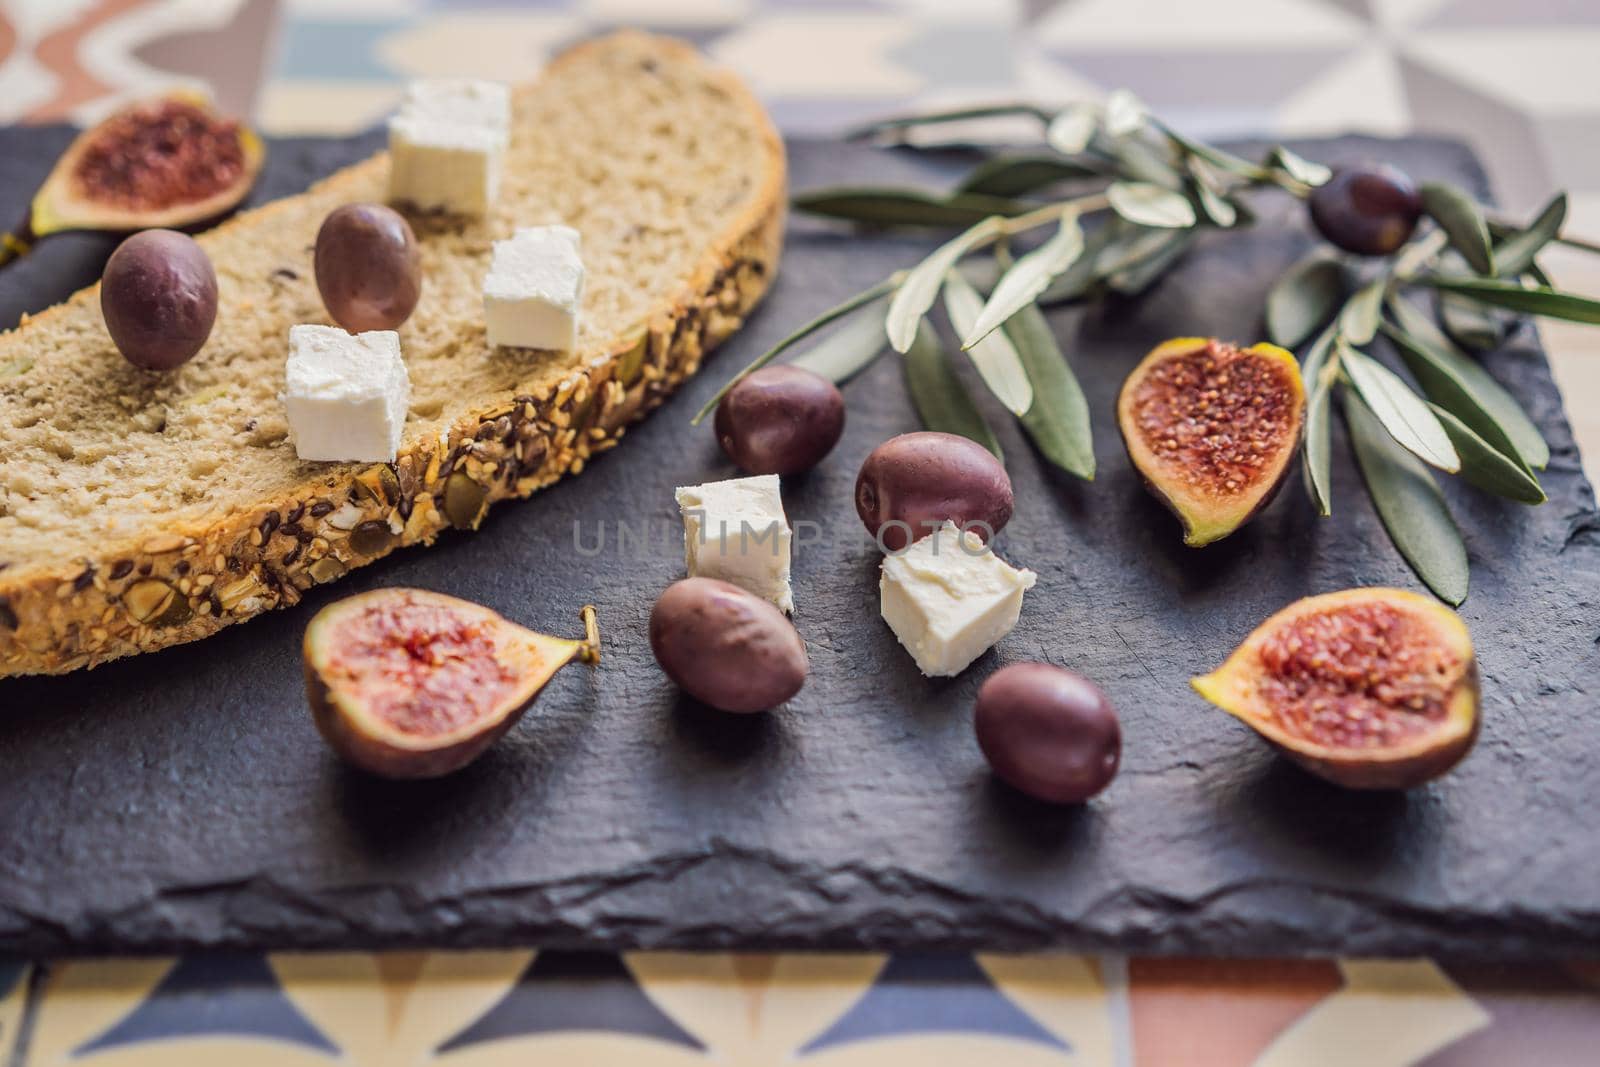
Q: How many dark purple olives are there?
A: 7